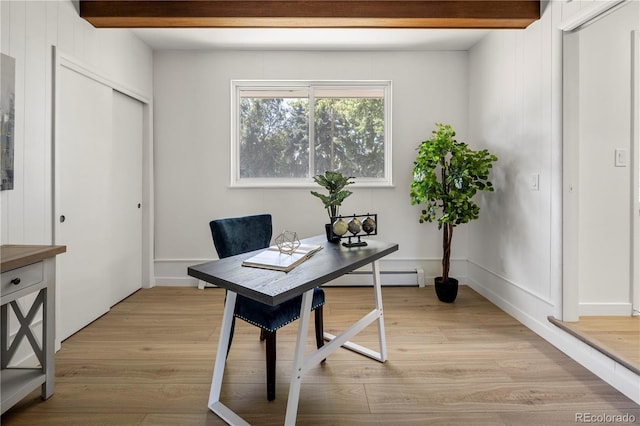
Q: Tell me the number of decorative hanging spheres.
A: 3